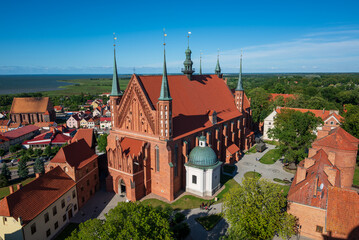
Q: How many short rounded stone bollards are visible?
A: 0